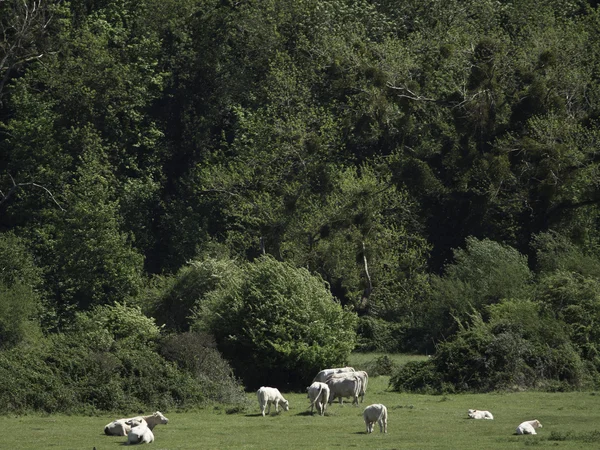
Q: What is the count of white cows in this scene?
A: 10